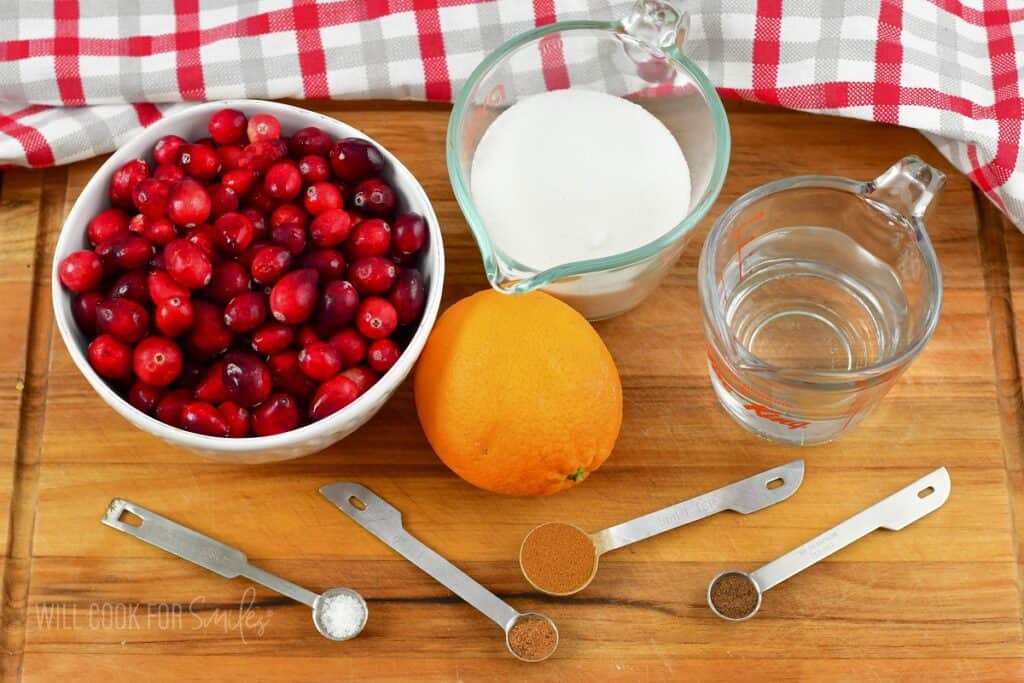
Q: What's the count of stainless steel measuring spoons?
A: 4